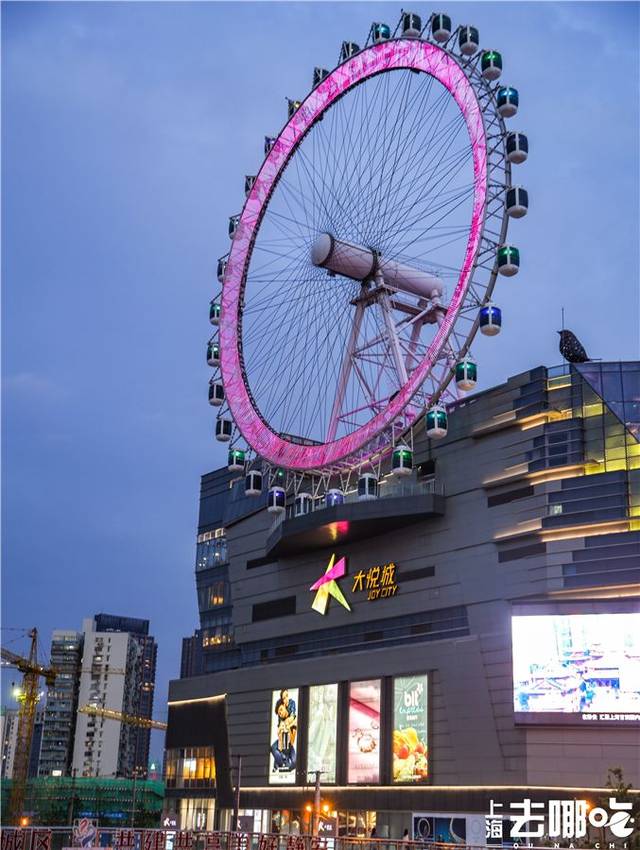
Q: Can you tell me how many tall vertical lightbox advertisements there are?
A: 4